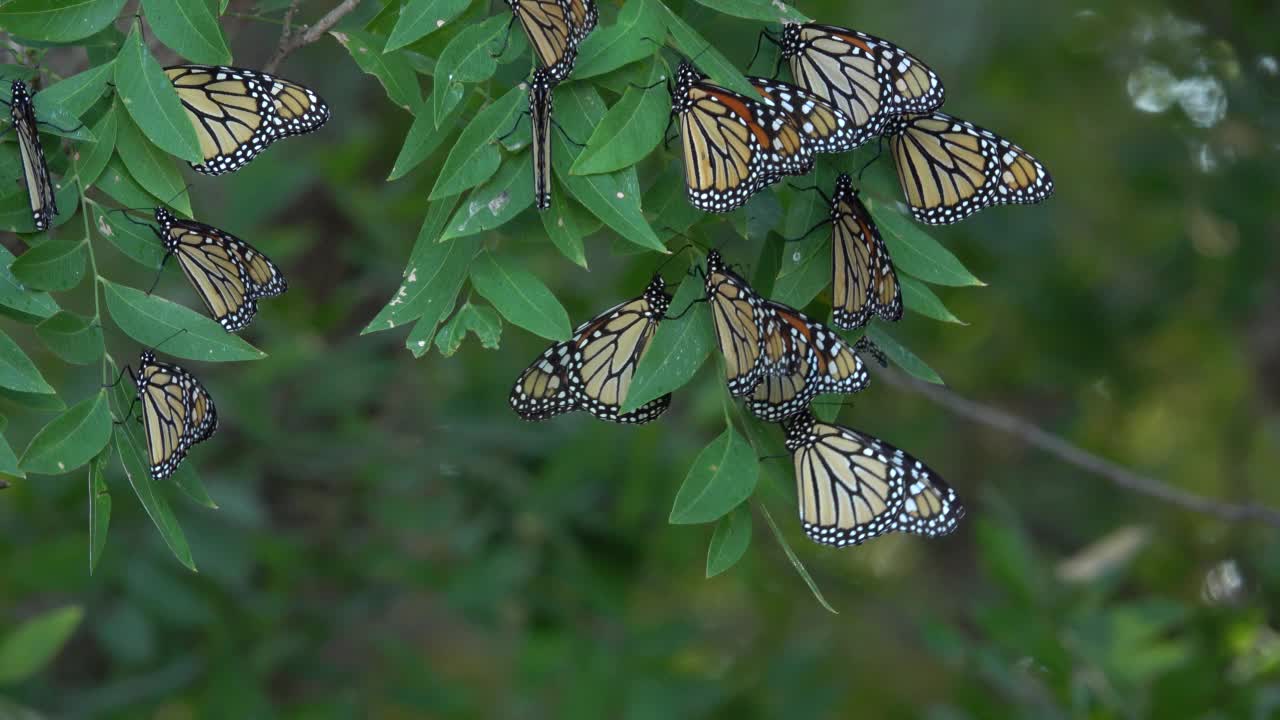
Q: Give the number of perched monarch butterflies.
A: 15